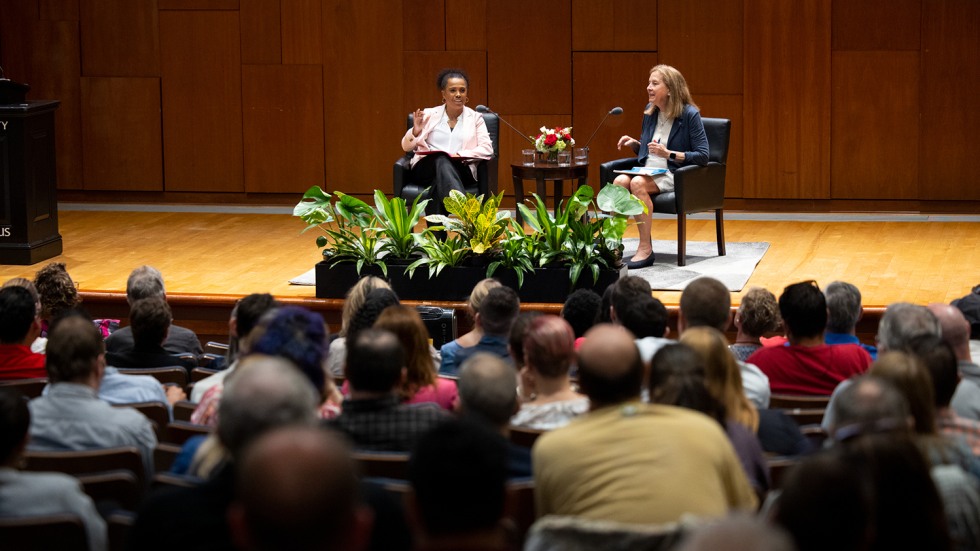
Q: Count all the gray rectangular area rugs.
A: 1